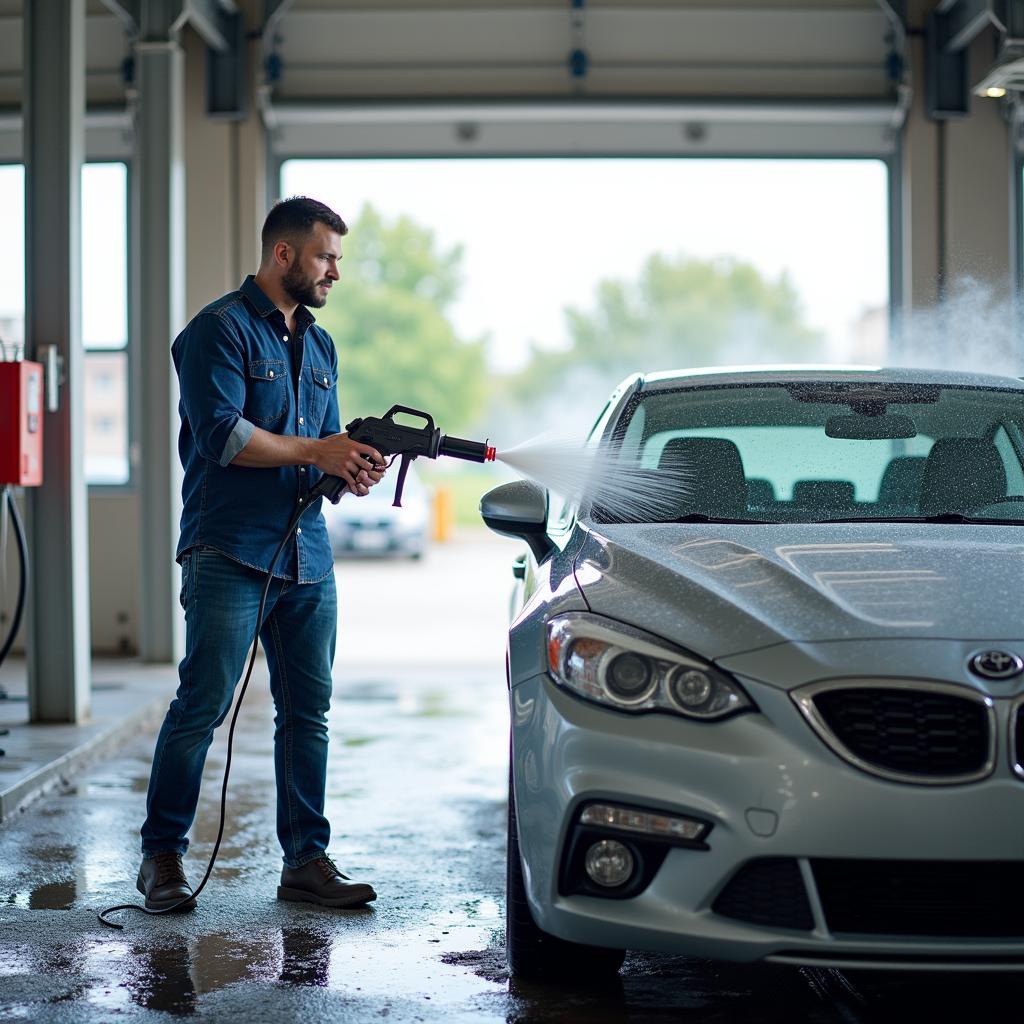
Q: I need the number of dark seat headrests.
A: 5